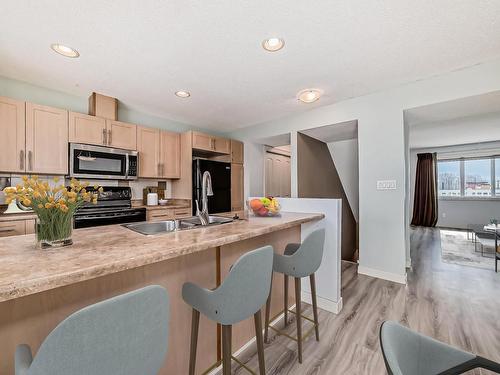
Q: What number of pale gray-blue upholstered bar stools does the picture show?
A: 3